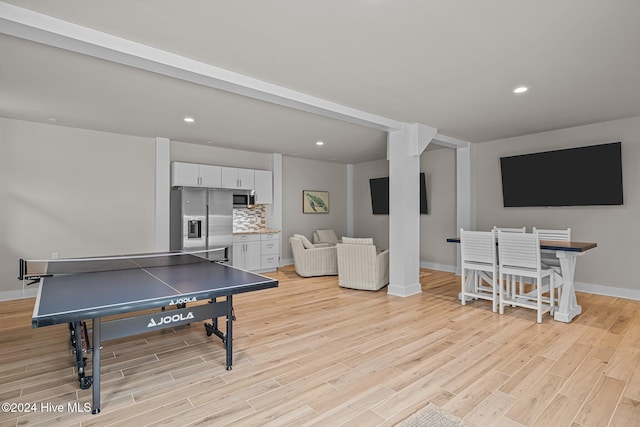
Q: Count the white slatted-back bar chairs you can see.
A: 4